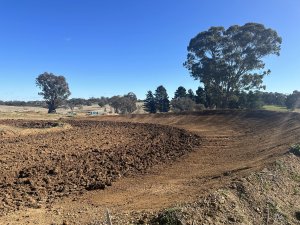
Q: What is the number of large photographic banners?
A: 0